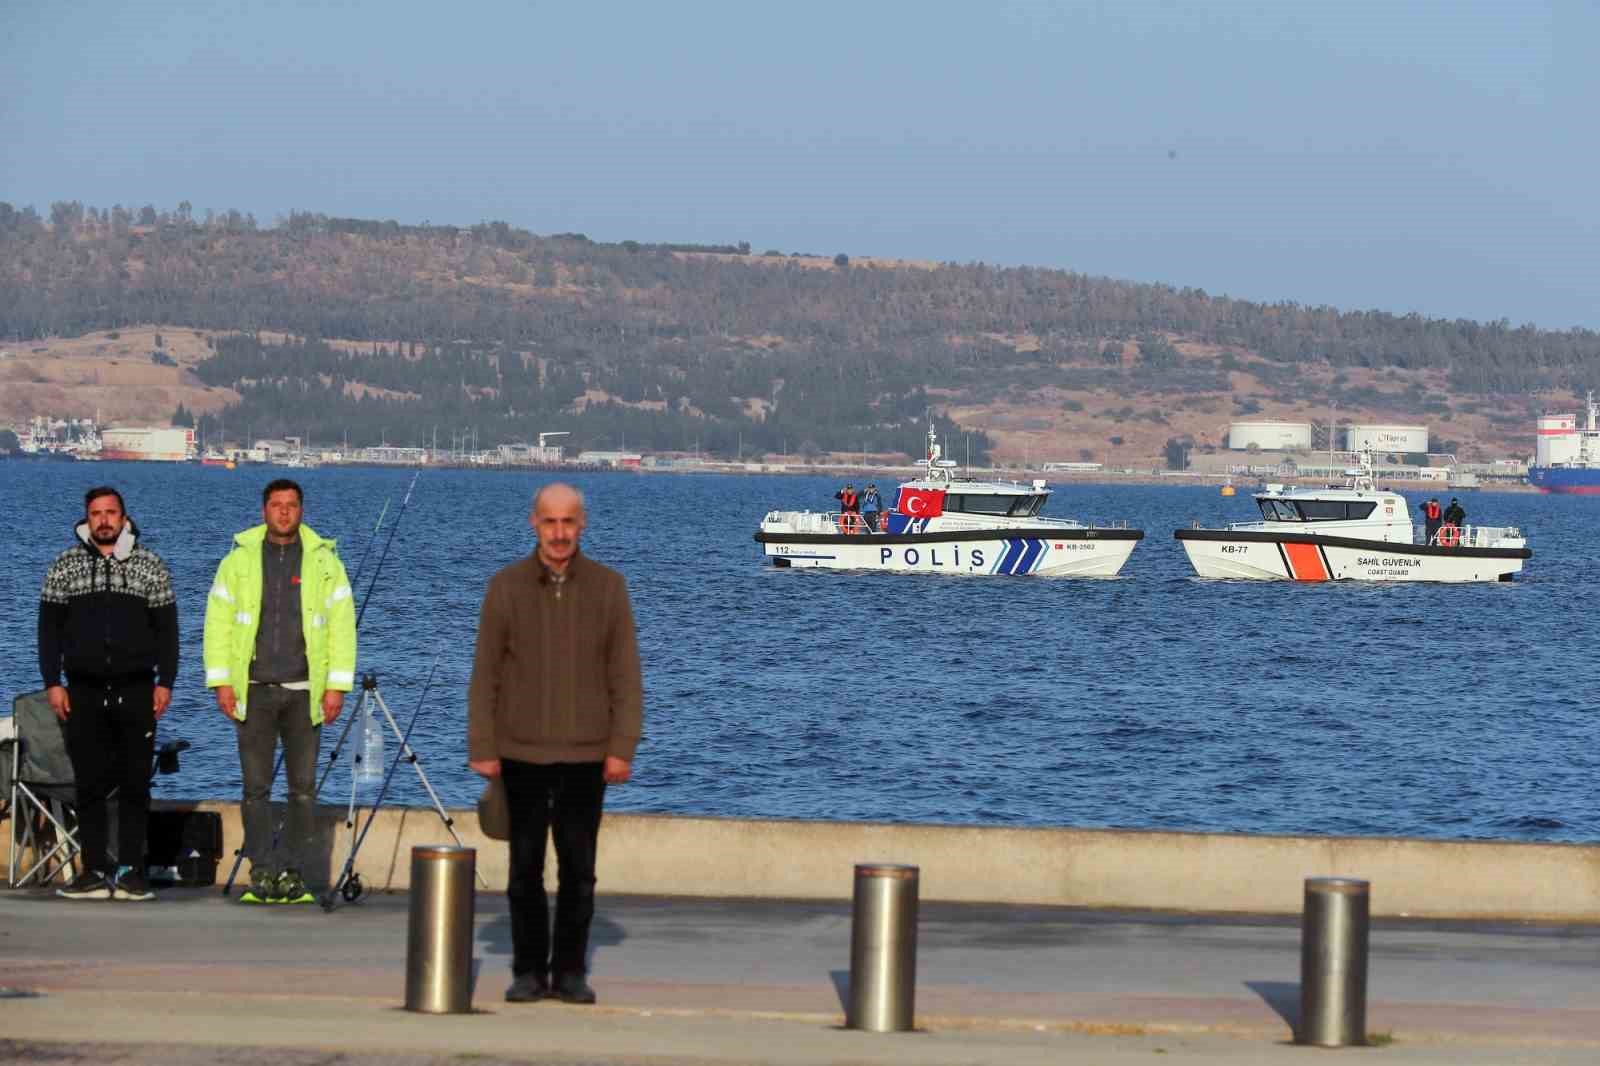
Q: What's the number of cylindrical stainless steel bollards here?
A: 3